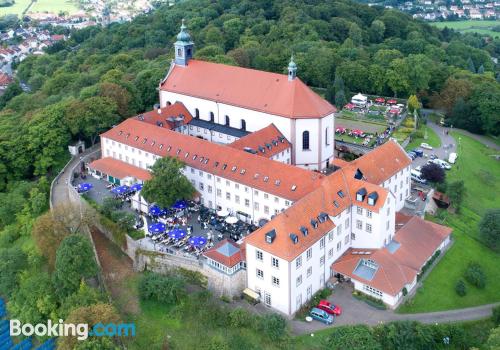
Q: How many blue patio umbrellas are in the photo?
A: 8